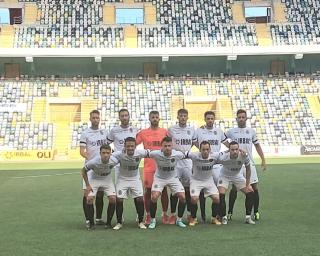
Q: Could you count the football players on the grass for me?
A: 11